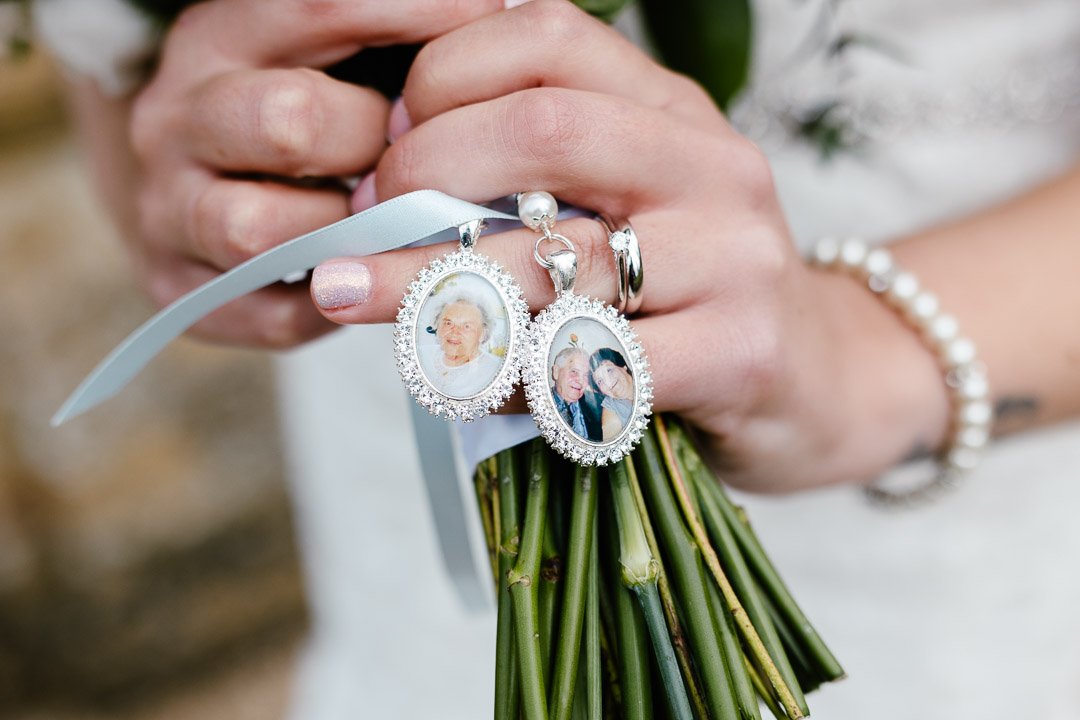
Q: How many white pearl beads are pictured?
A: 12